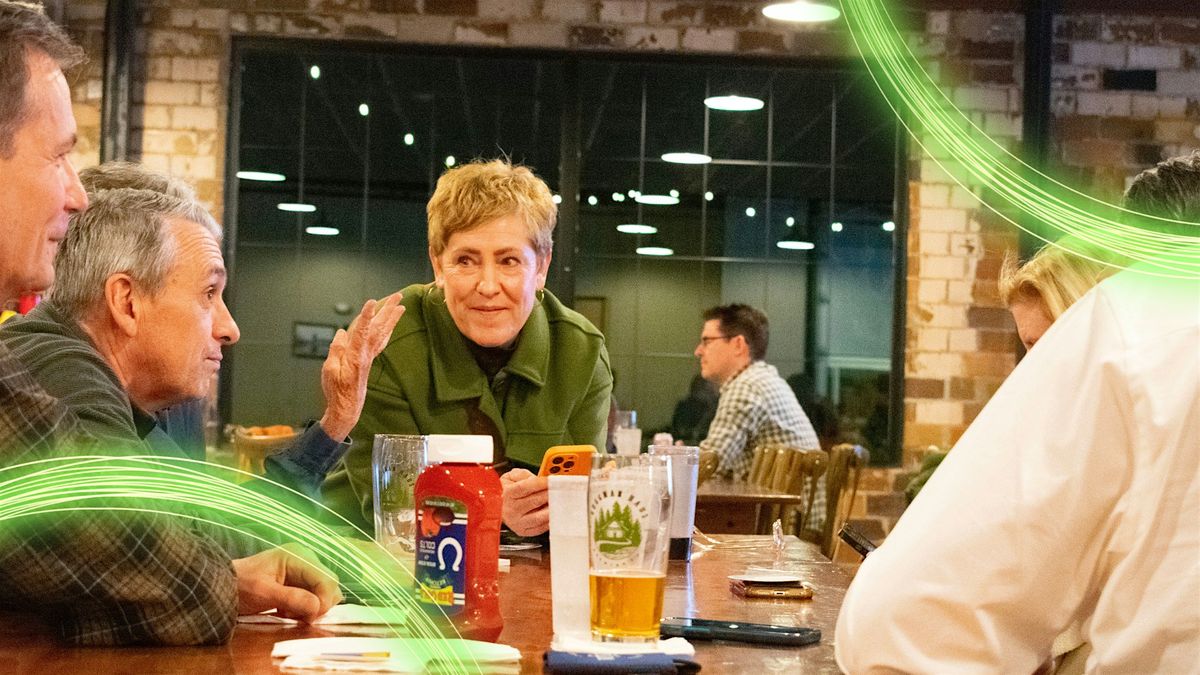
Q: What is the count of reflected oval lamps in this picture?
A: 9